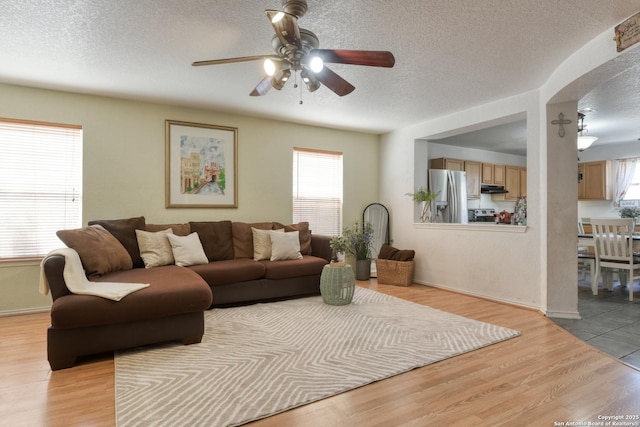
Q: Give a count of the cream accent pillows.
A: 4